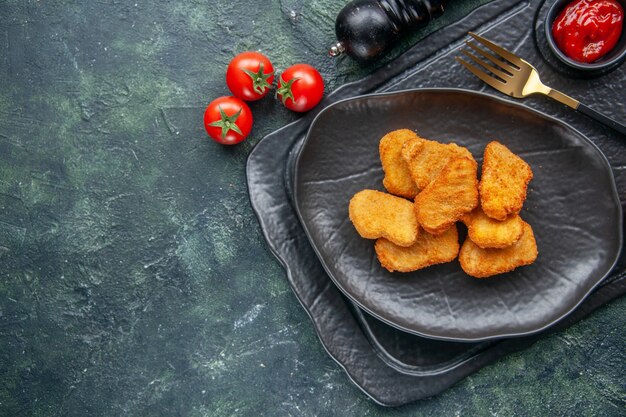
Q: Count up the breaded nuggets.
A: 8